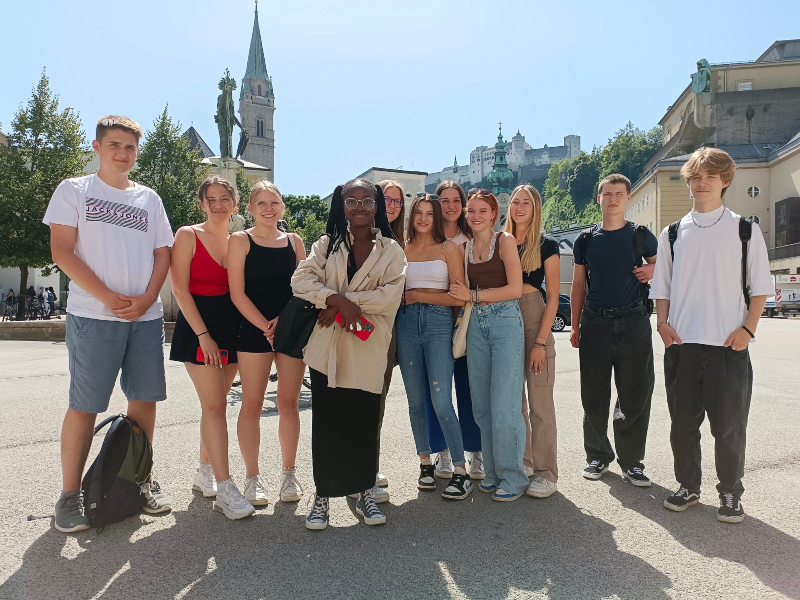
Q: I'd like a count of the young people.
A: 11